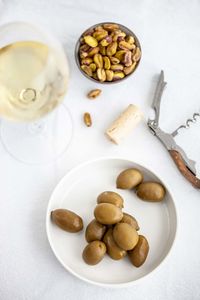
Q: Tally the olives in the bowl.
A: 11